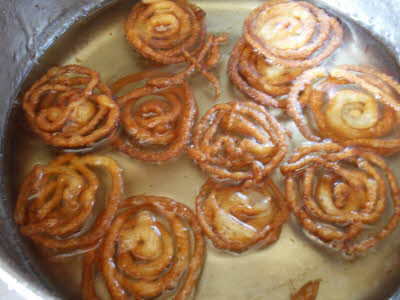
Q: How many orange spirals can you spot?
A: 11